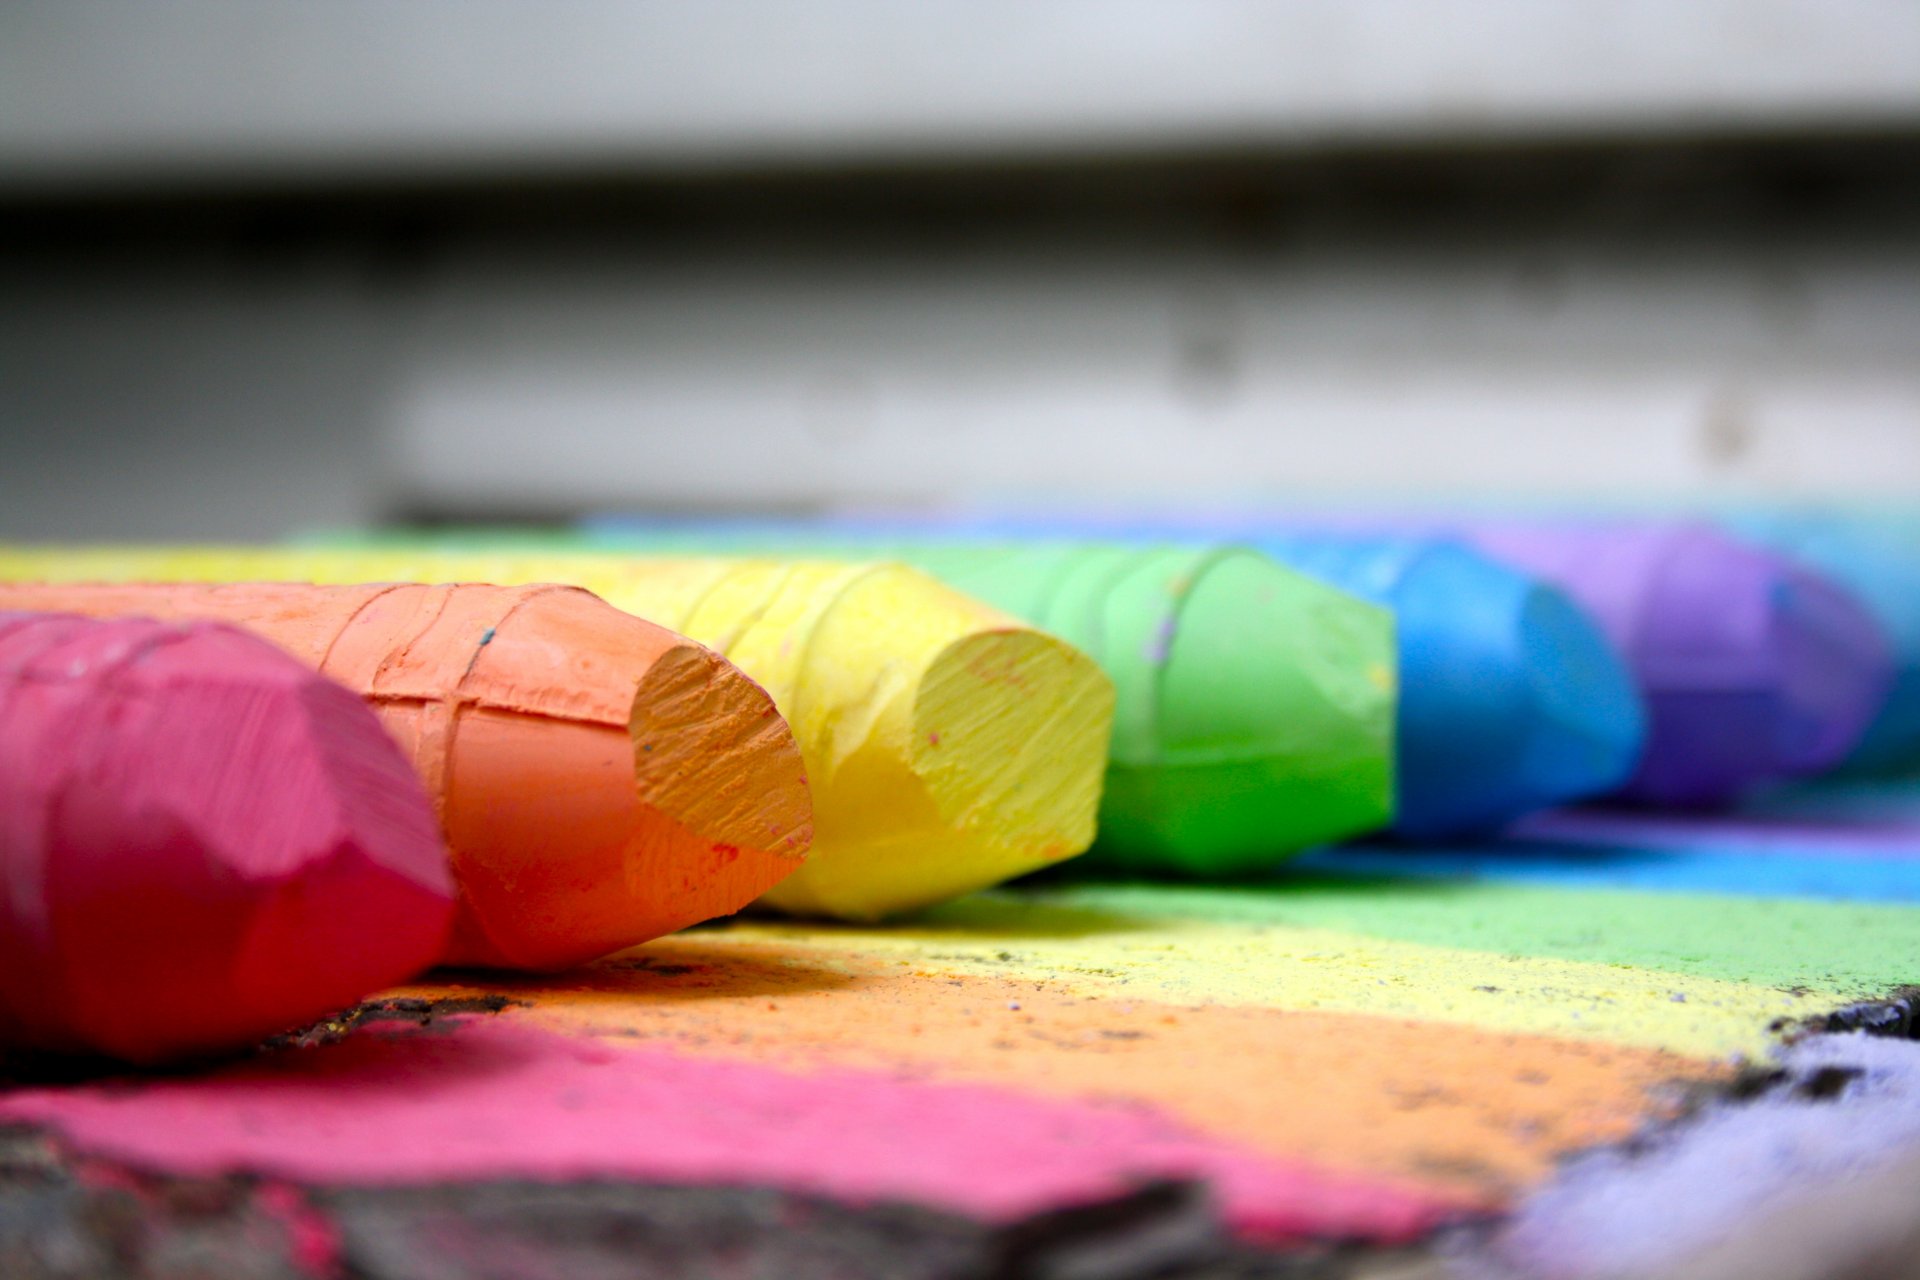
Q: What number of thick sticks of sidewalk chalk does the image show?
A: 7